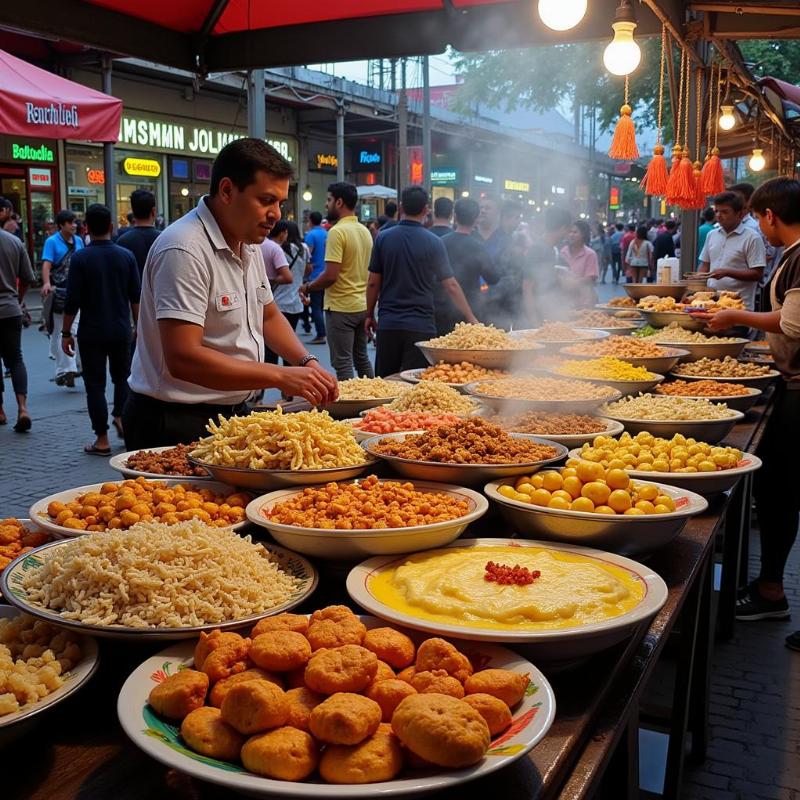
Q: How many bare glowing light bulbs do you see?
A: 4